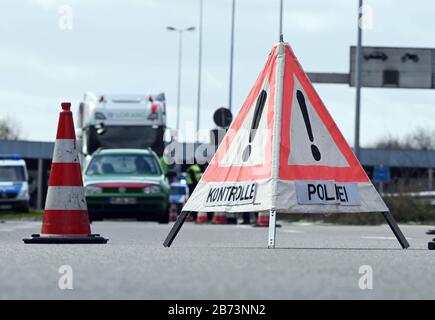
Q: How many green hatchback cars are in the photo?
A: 1